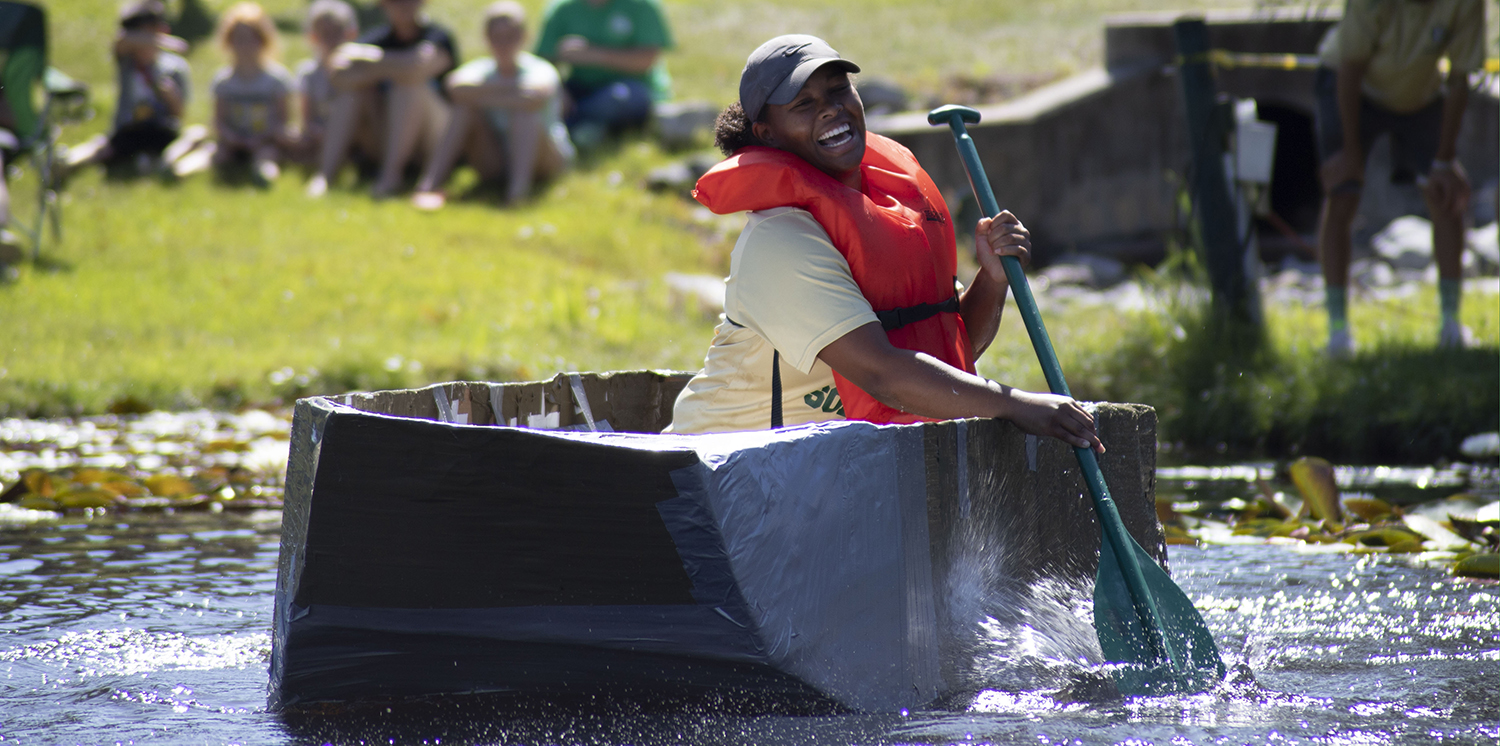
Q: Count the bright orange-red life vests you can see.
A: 1